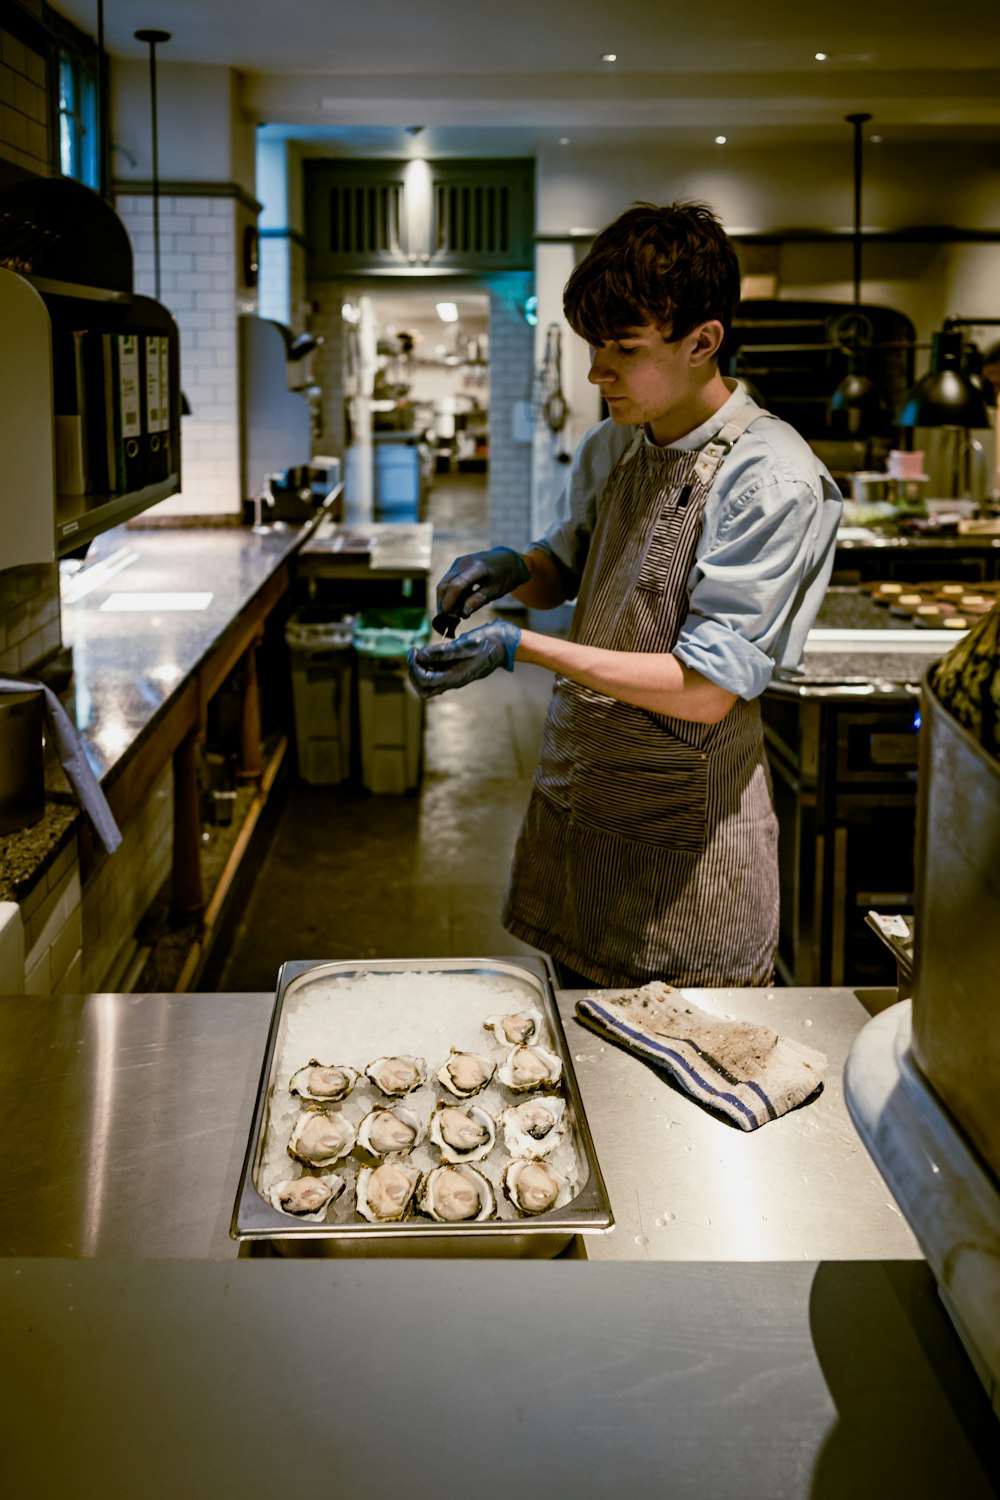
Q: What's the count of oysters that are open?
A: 13